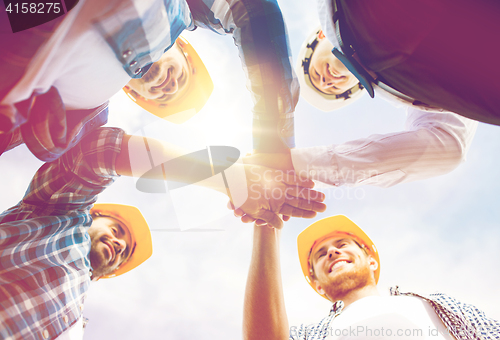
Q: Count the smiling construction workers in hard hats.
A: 4